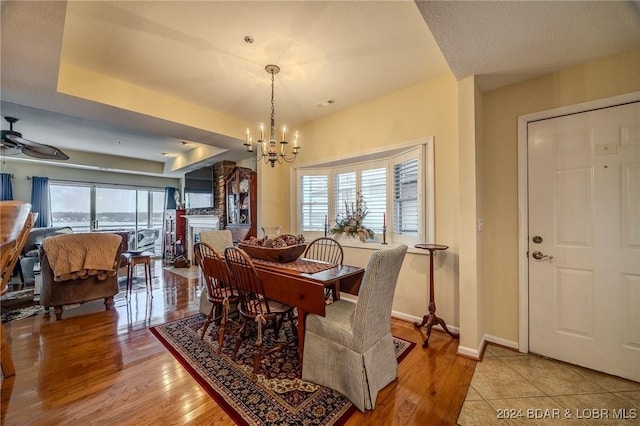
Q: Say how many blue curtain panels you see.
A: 3